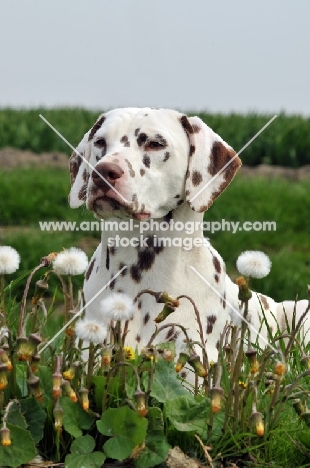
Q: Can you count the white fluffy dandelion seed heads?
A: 5